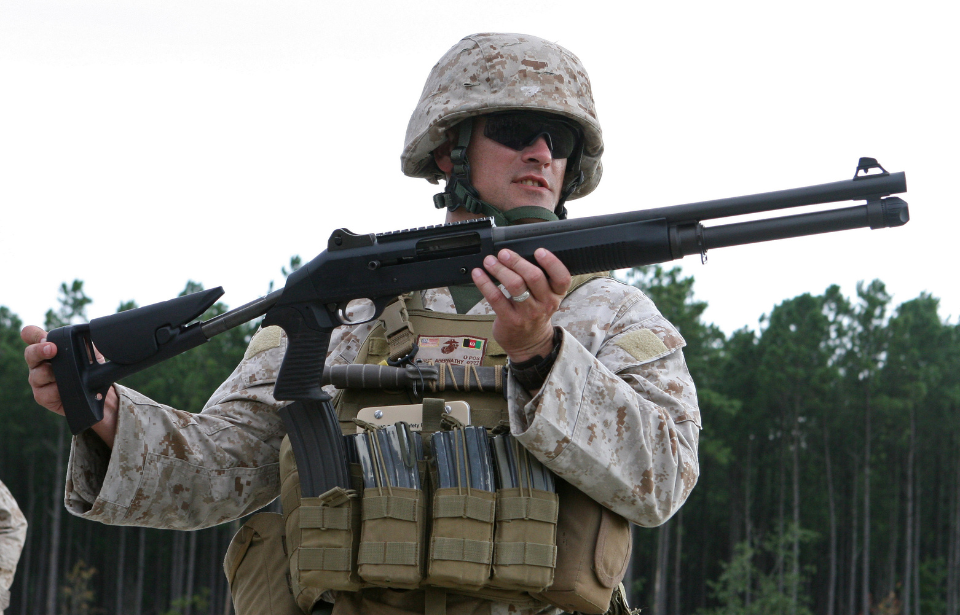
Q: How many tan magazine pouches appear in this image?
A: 4